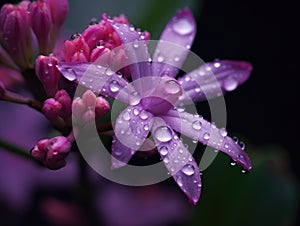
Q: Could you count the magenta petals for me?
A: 7